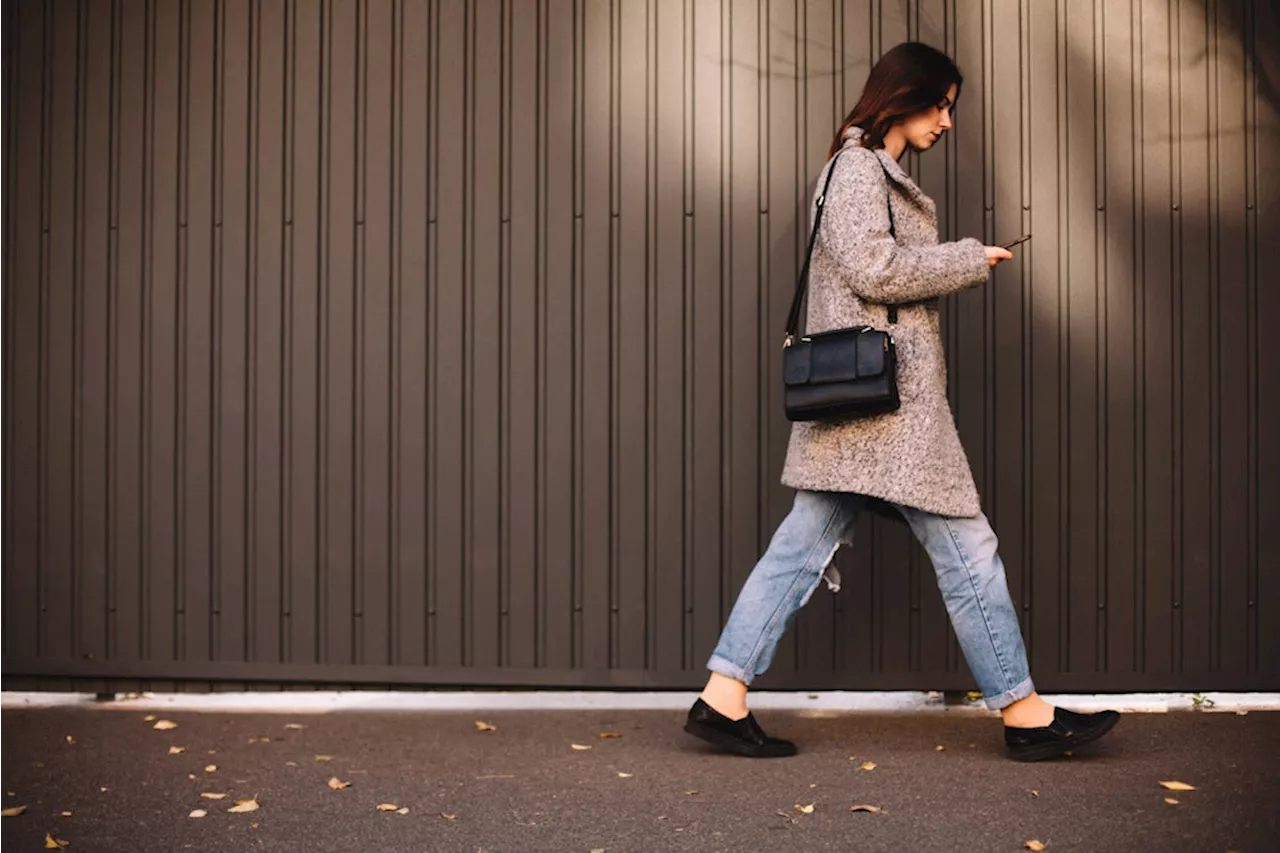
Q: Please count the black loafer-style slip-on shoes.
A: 2